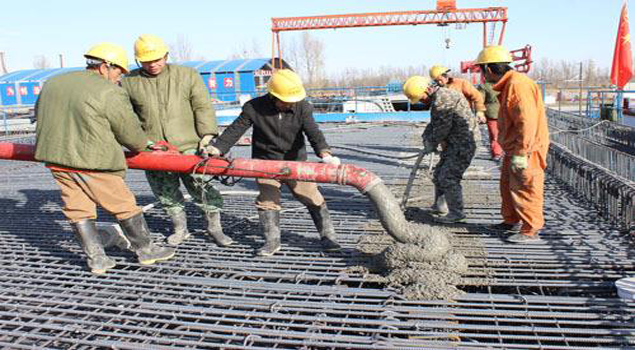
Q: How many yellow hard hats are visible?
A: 6